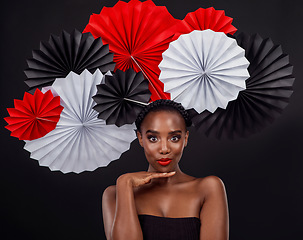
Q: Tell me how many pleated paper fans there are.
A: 8